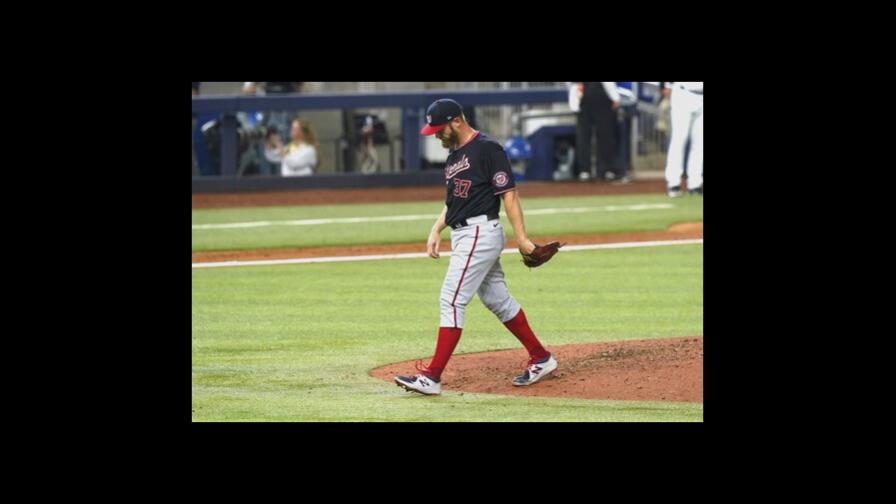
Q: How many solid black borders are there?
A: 4